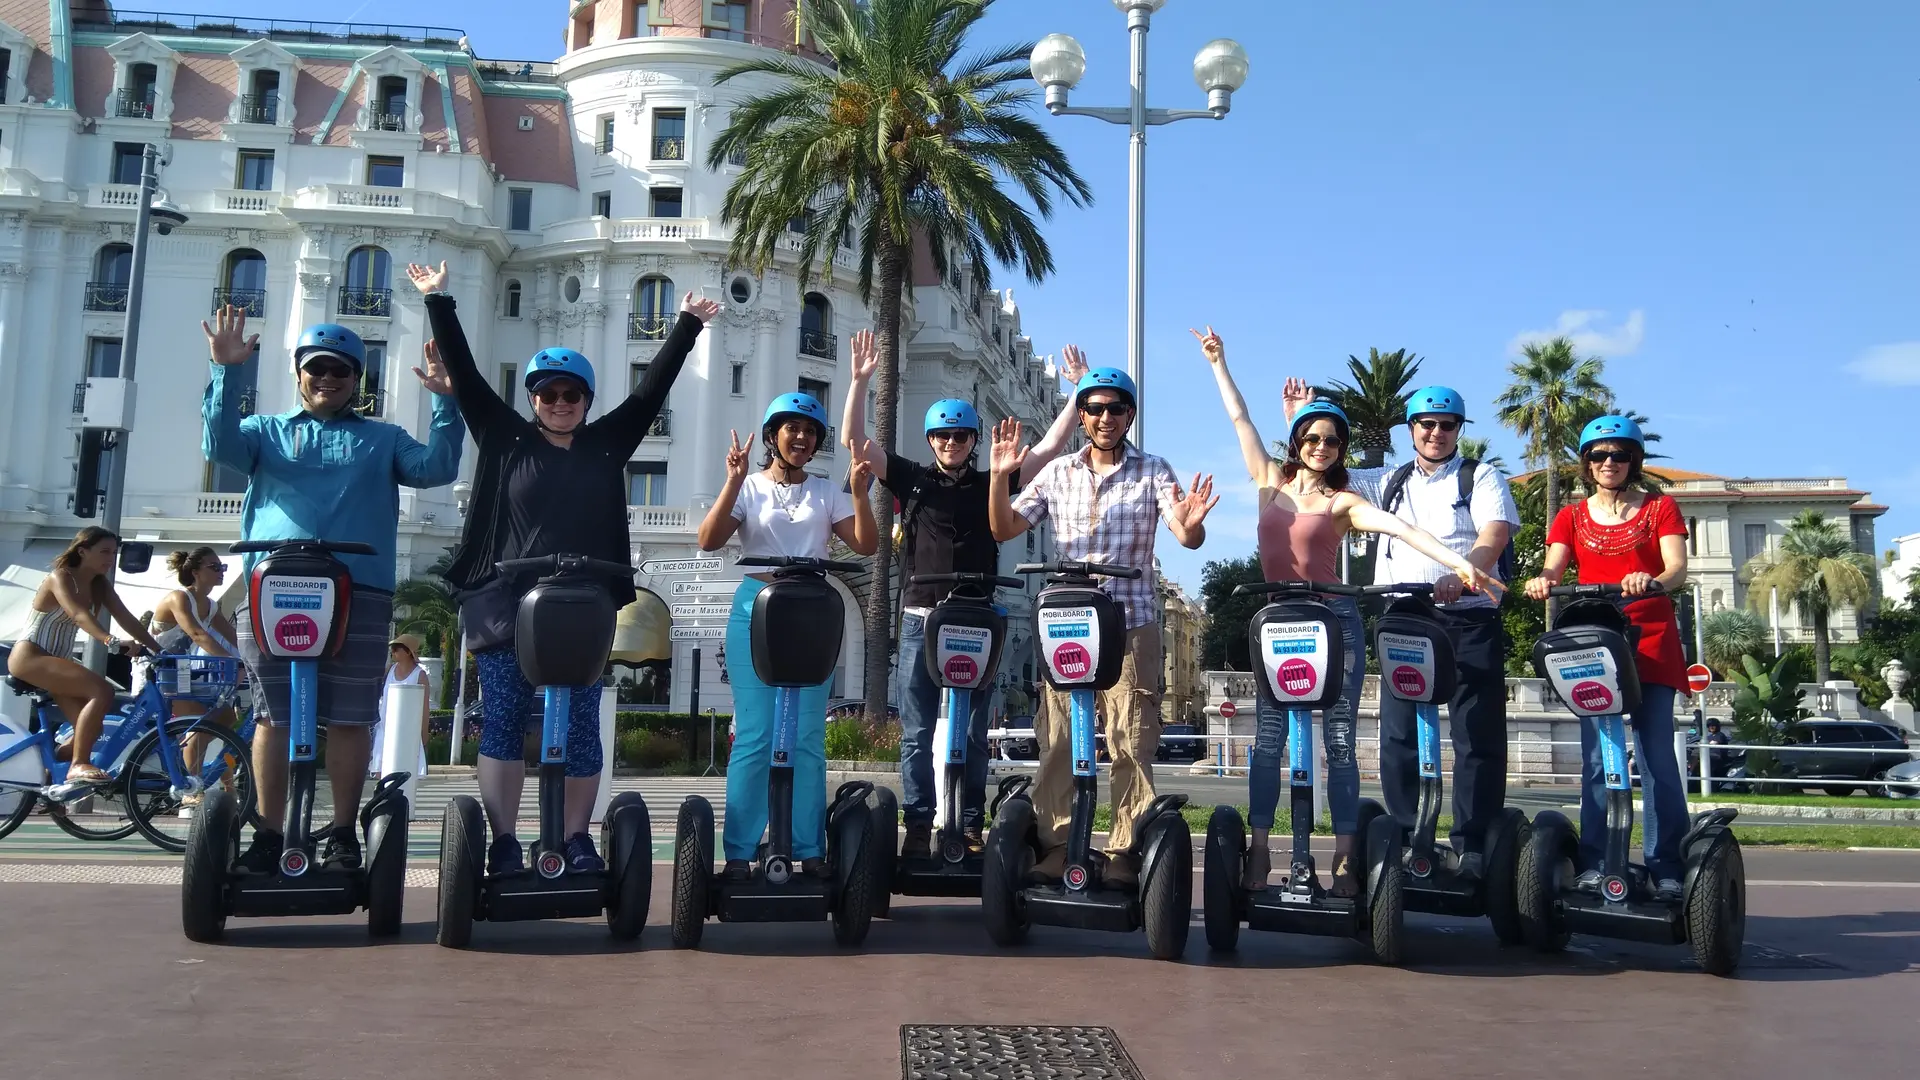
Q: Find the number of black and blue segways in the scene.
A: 8